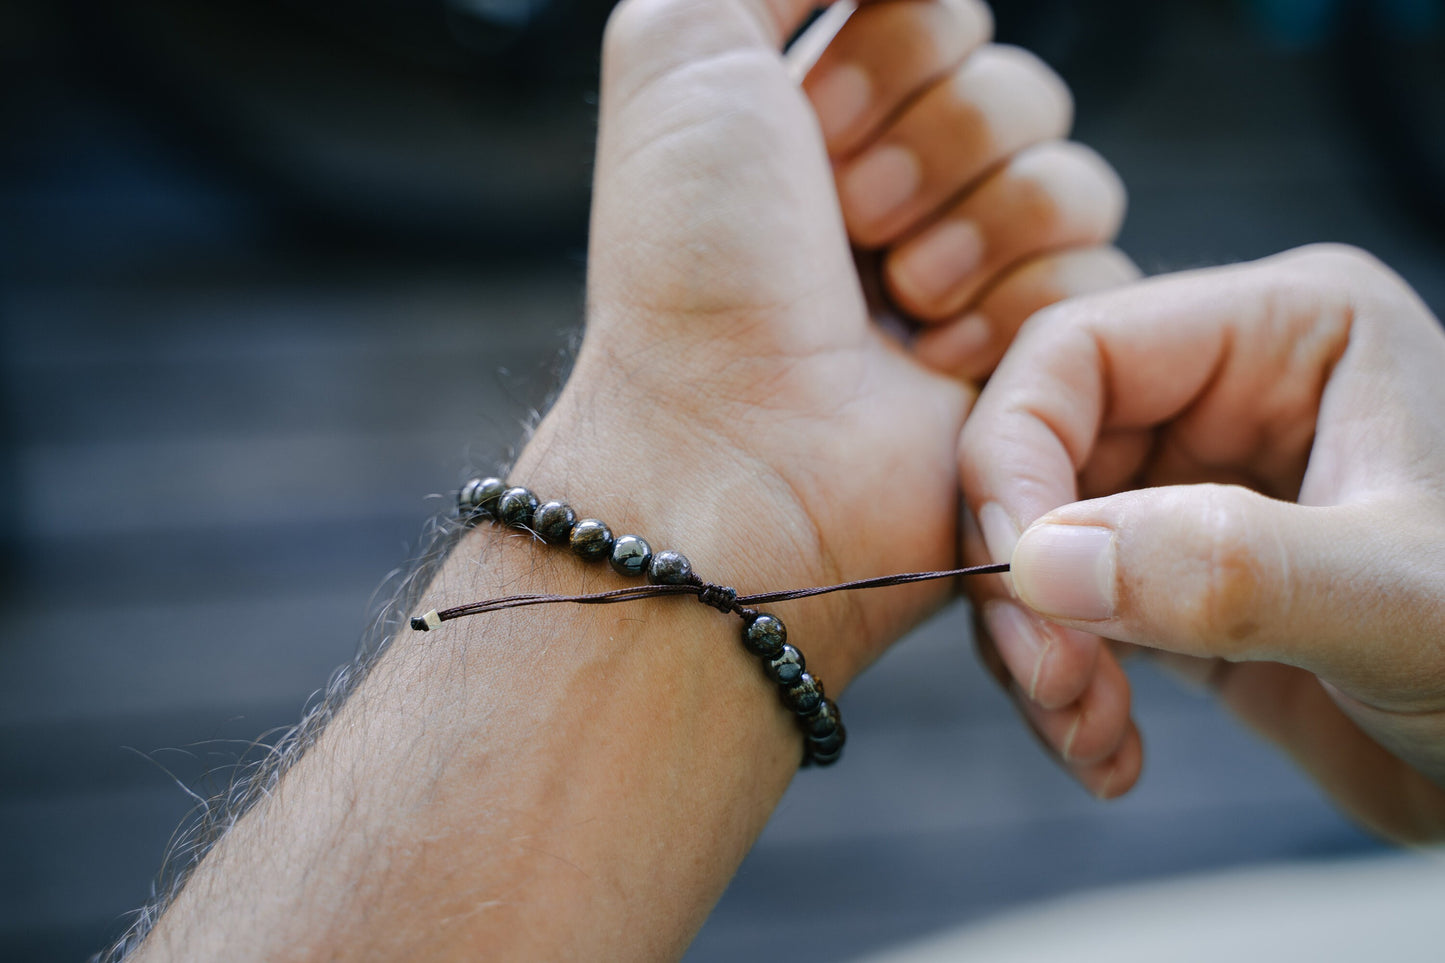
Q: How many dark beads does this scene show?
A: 13